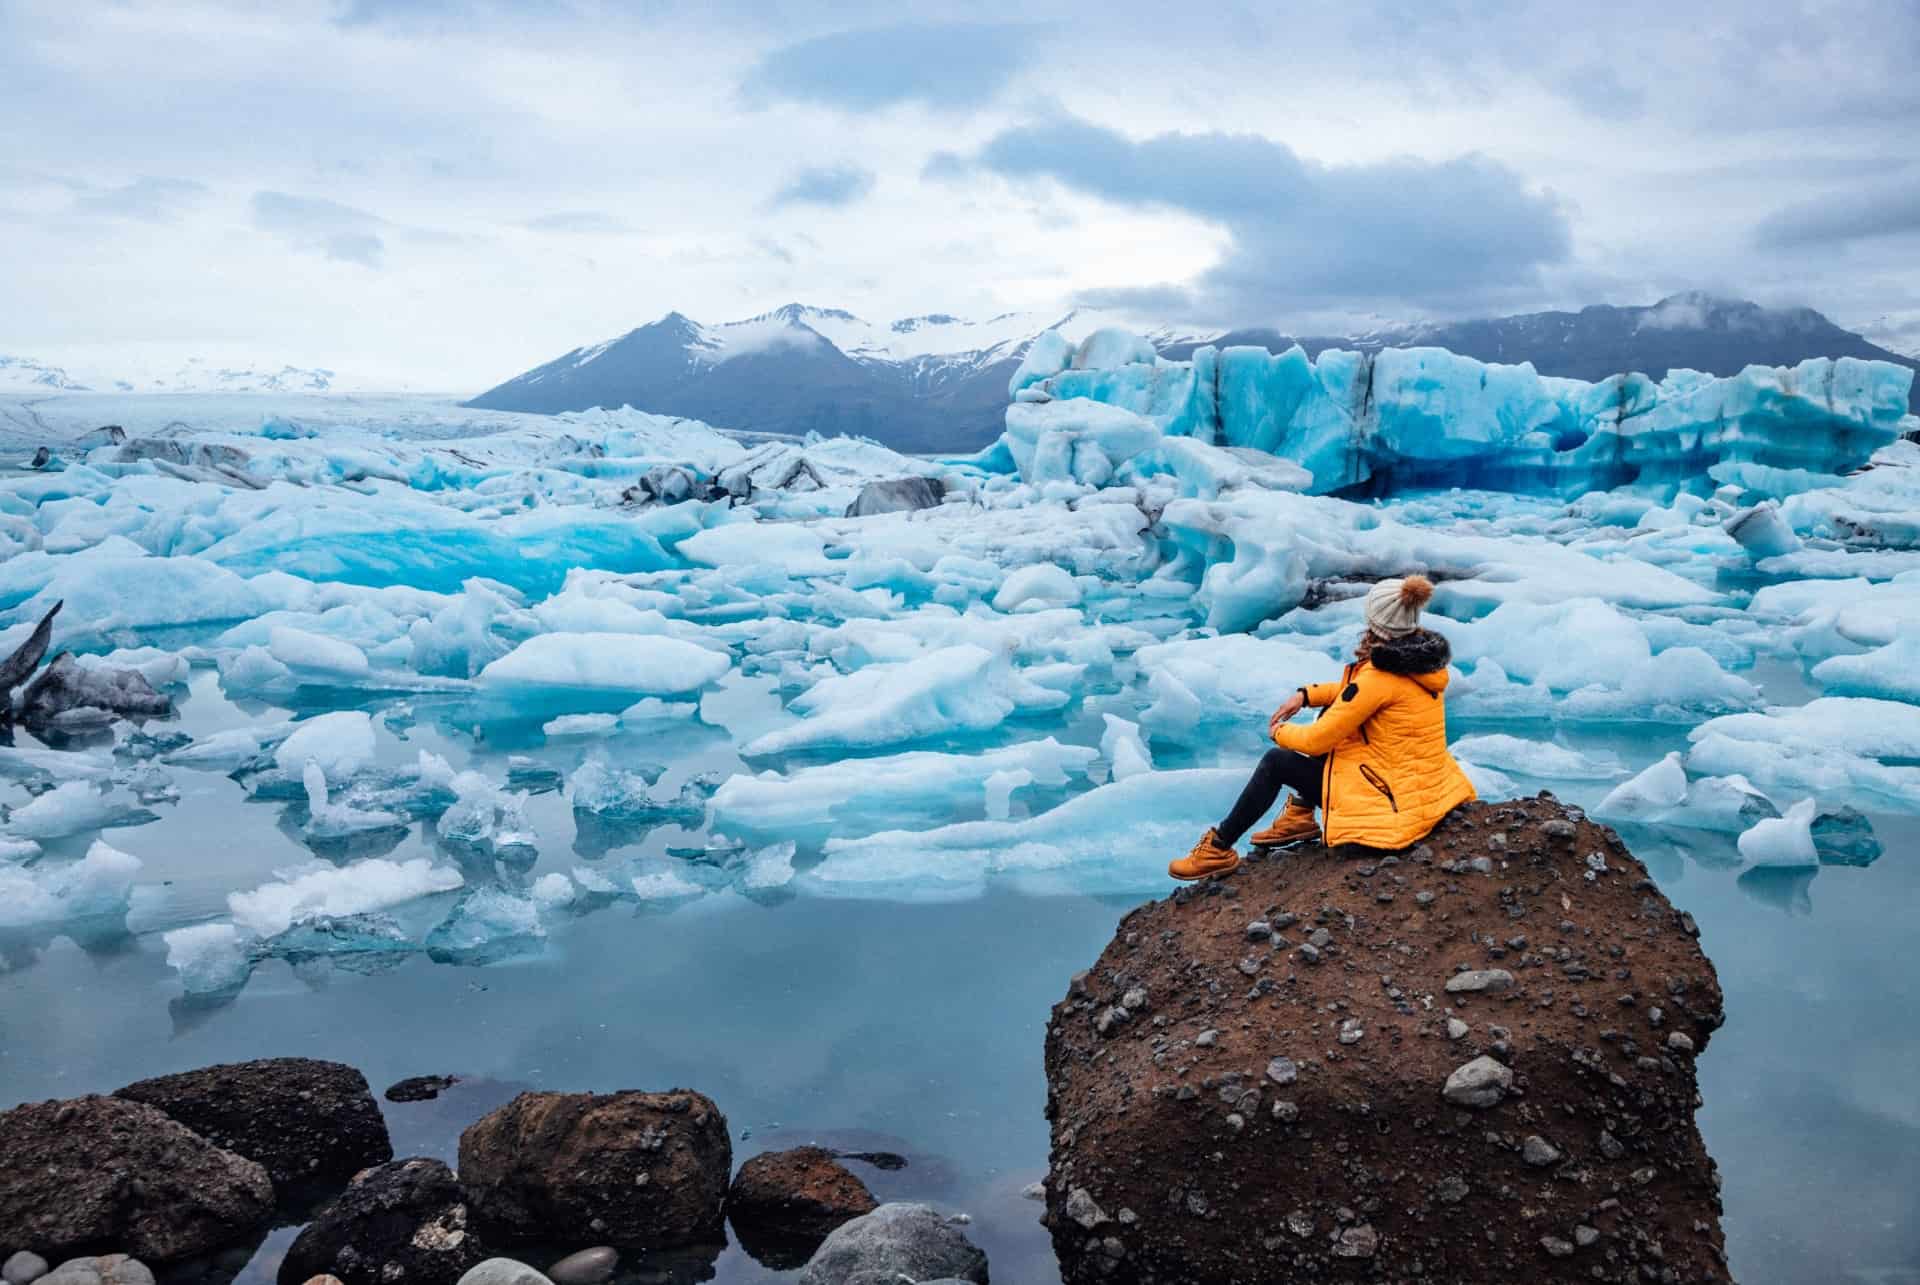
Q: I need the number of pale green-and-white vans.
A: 0